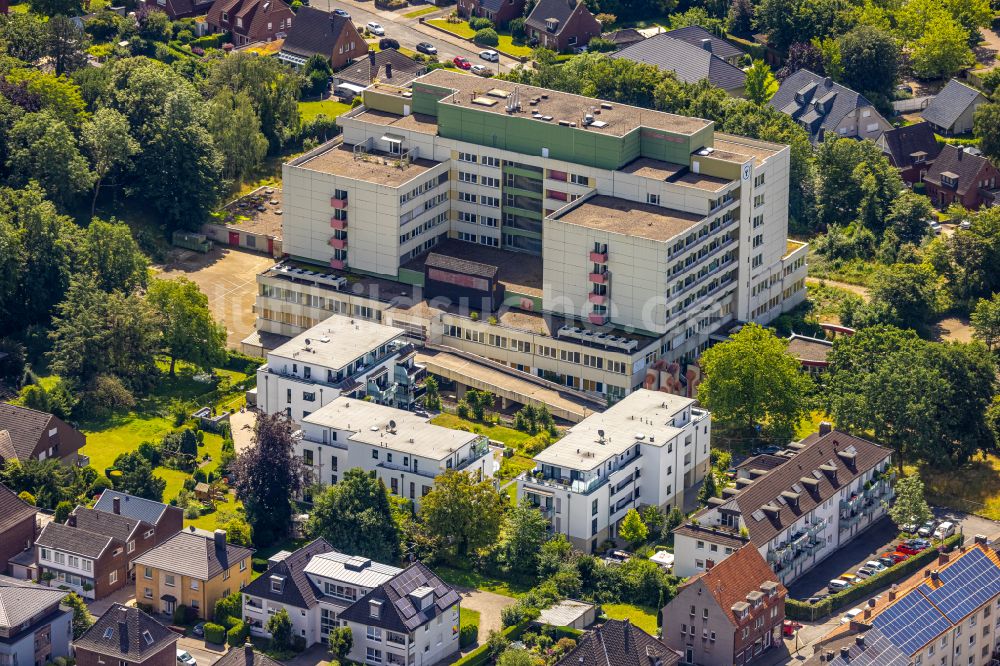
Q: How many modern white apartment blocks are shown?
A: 3